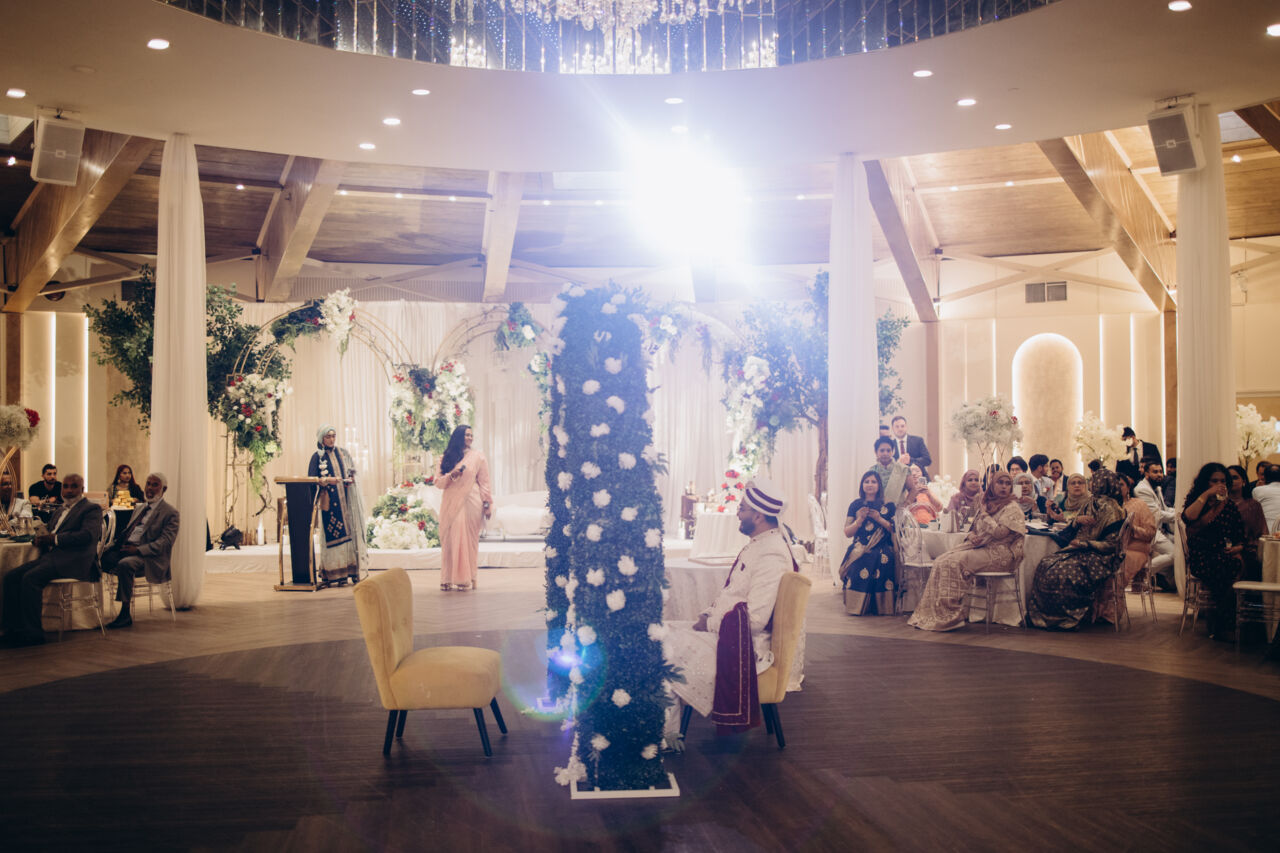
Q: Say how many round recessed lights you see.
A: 12